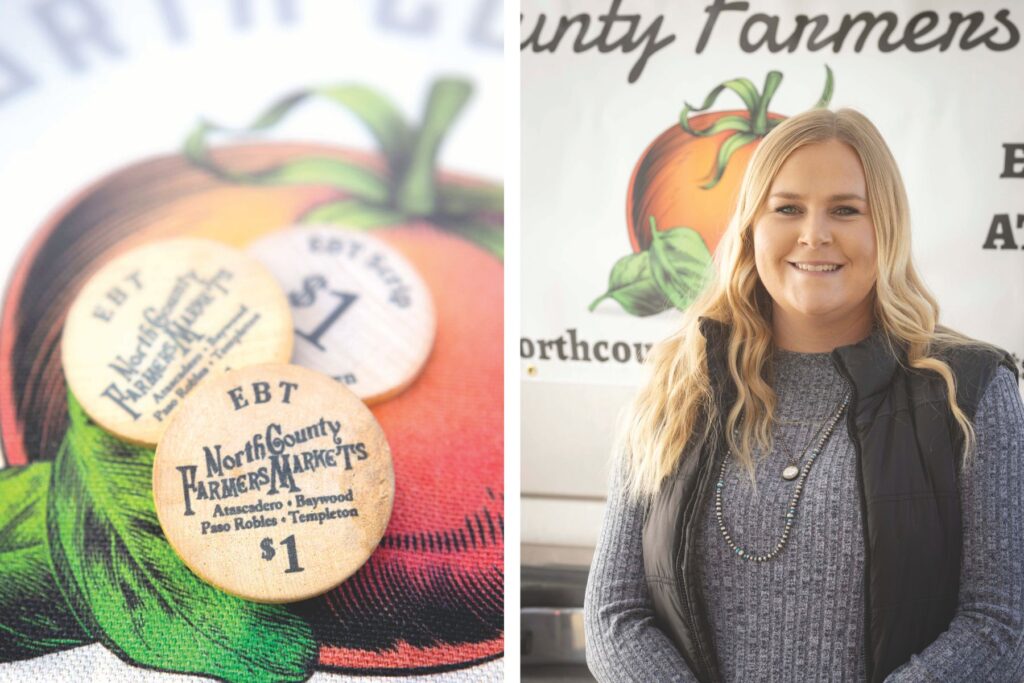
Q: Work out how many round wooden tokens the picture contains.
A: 3